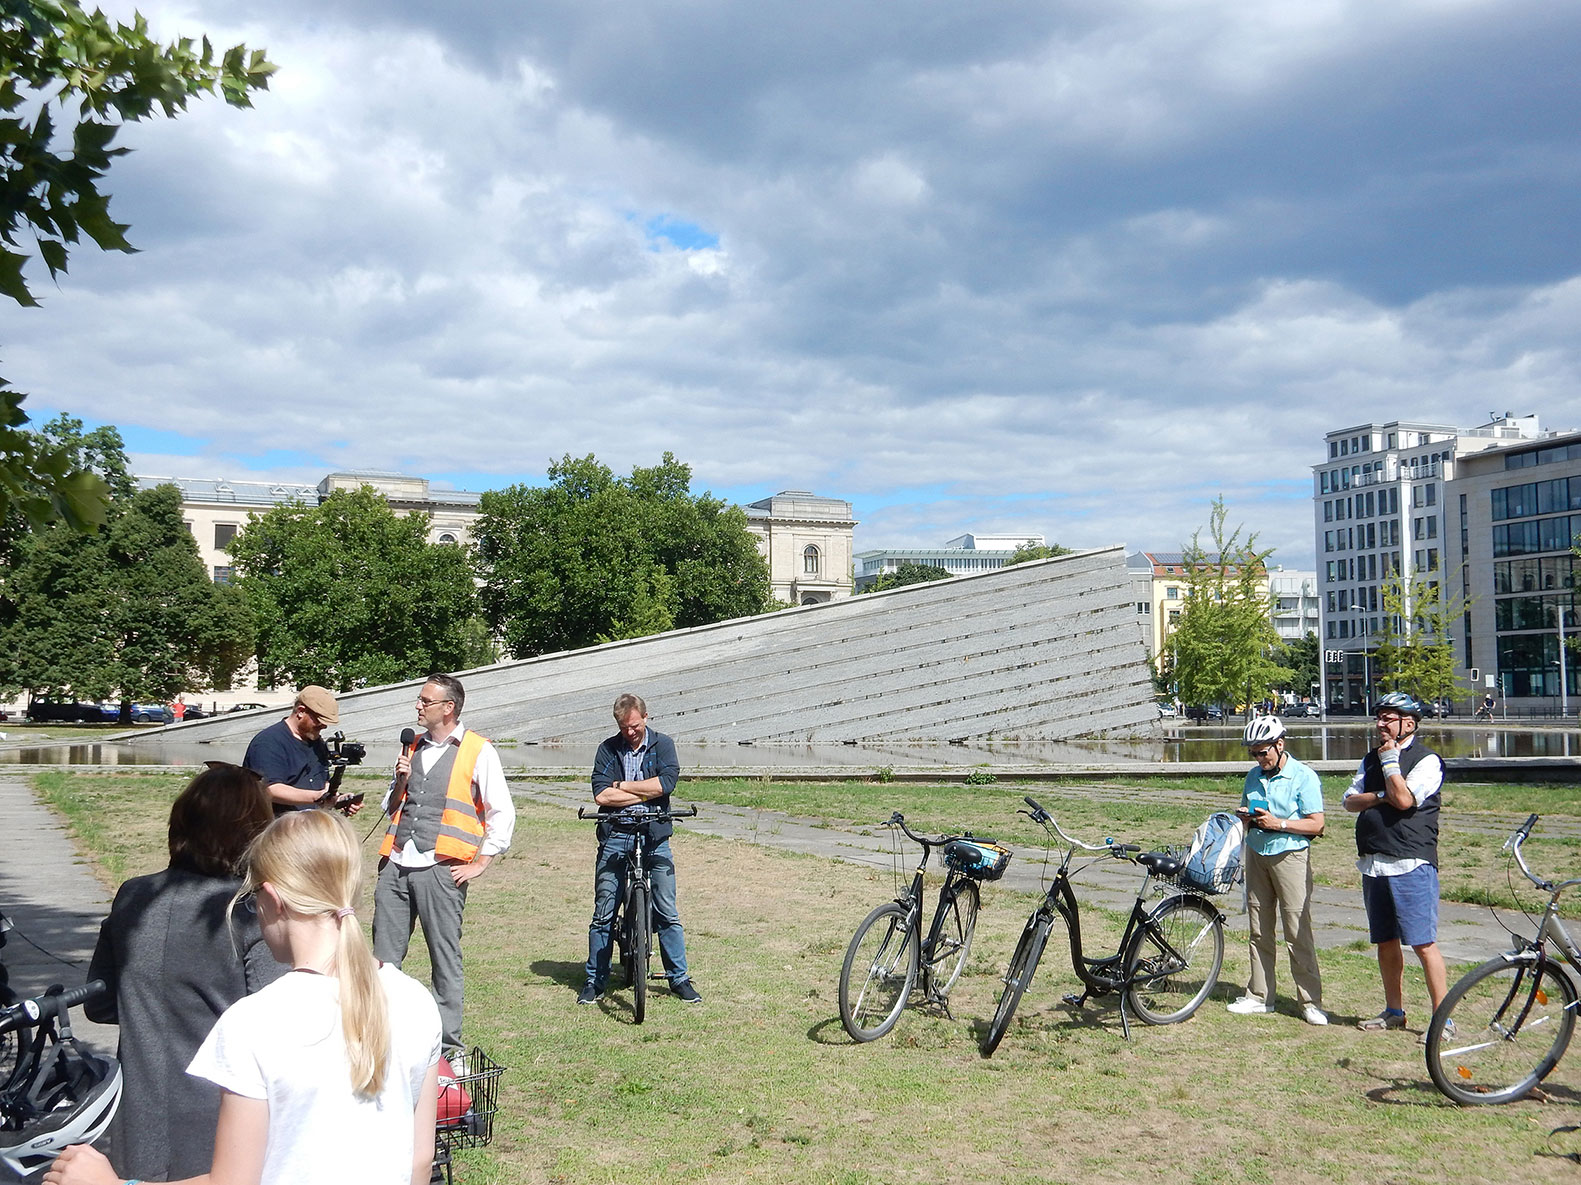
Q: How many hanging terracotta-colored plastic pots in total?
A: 0